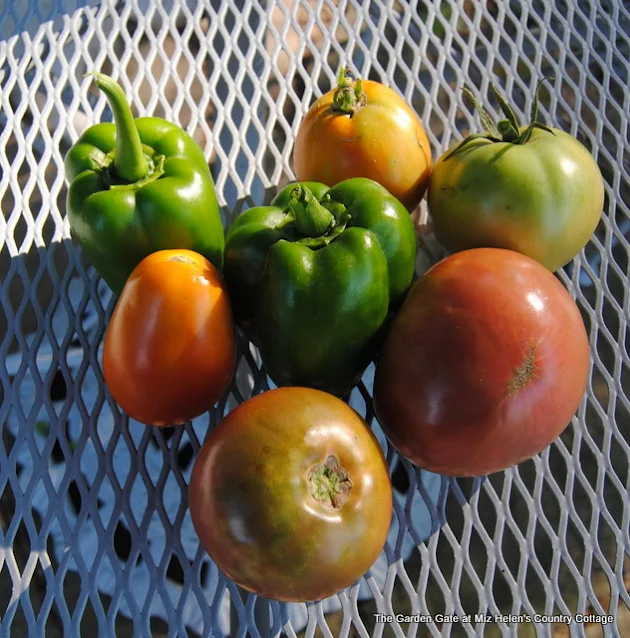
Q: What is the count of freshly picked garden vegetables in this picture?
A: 7